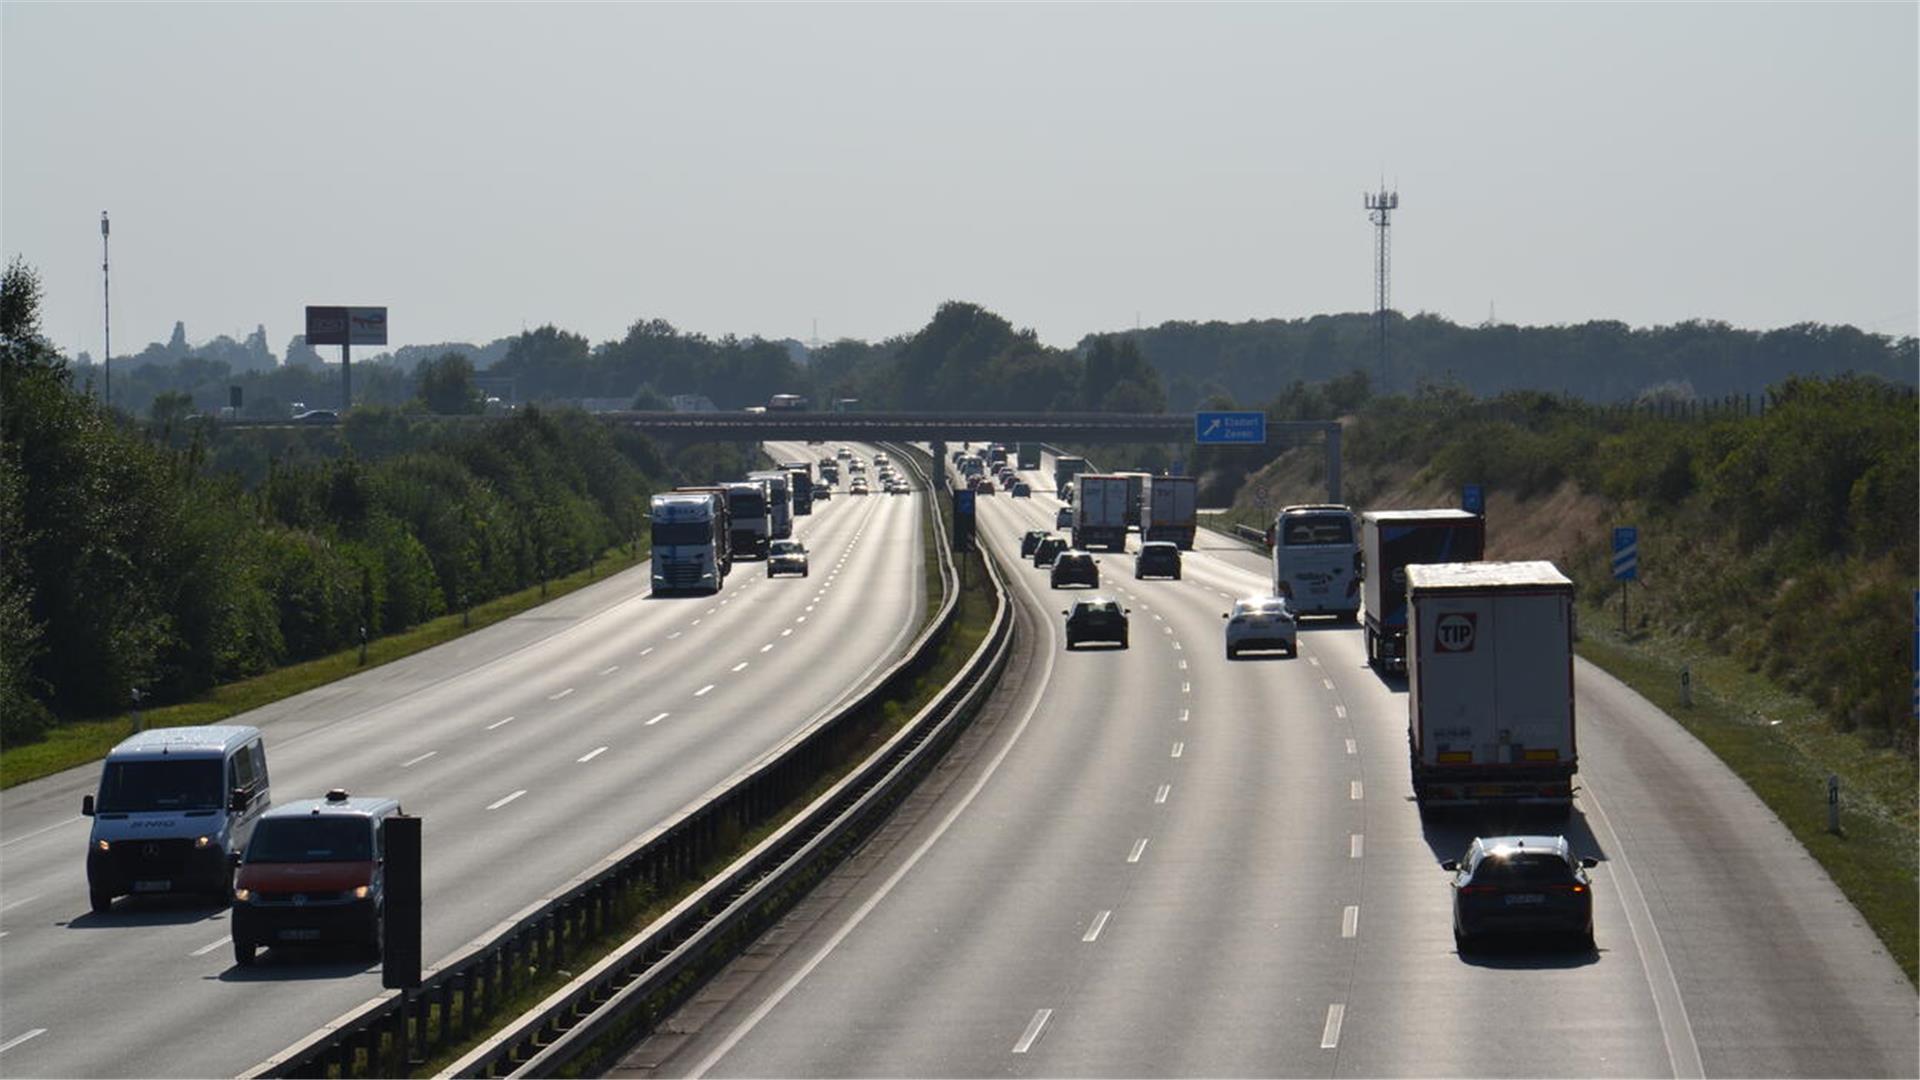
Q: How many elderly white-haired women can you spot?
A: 0